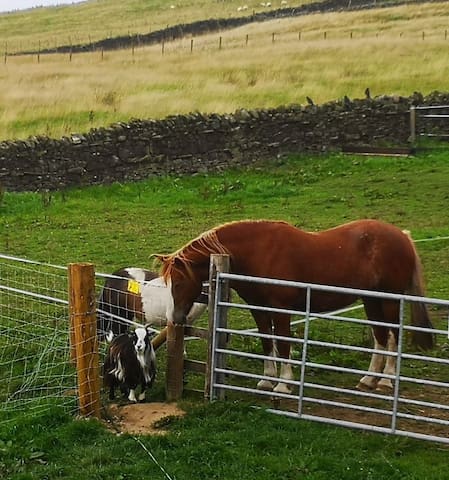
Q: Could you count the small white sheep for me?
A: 6